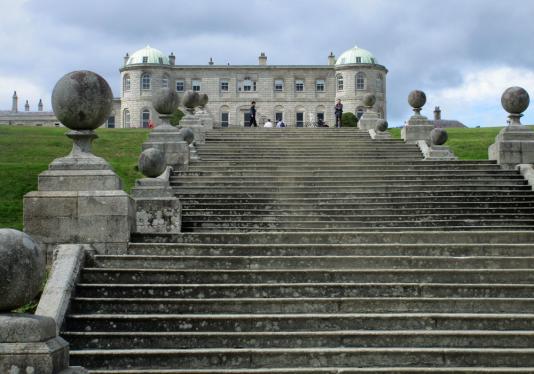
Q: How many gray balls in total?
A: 12